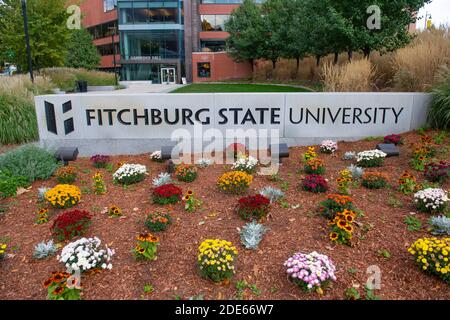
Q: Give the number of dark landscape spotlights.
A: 4